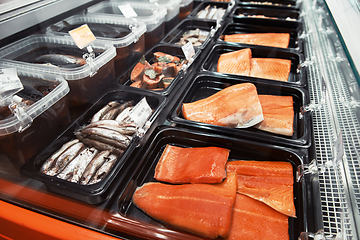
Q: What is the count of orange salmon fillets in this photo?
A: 9